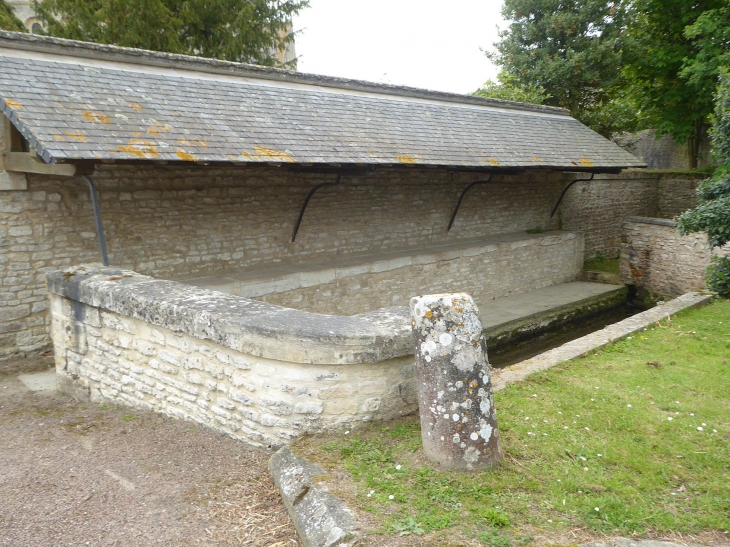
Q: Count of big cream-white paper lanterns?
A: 0